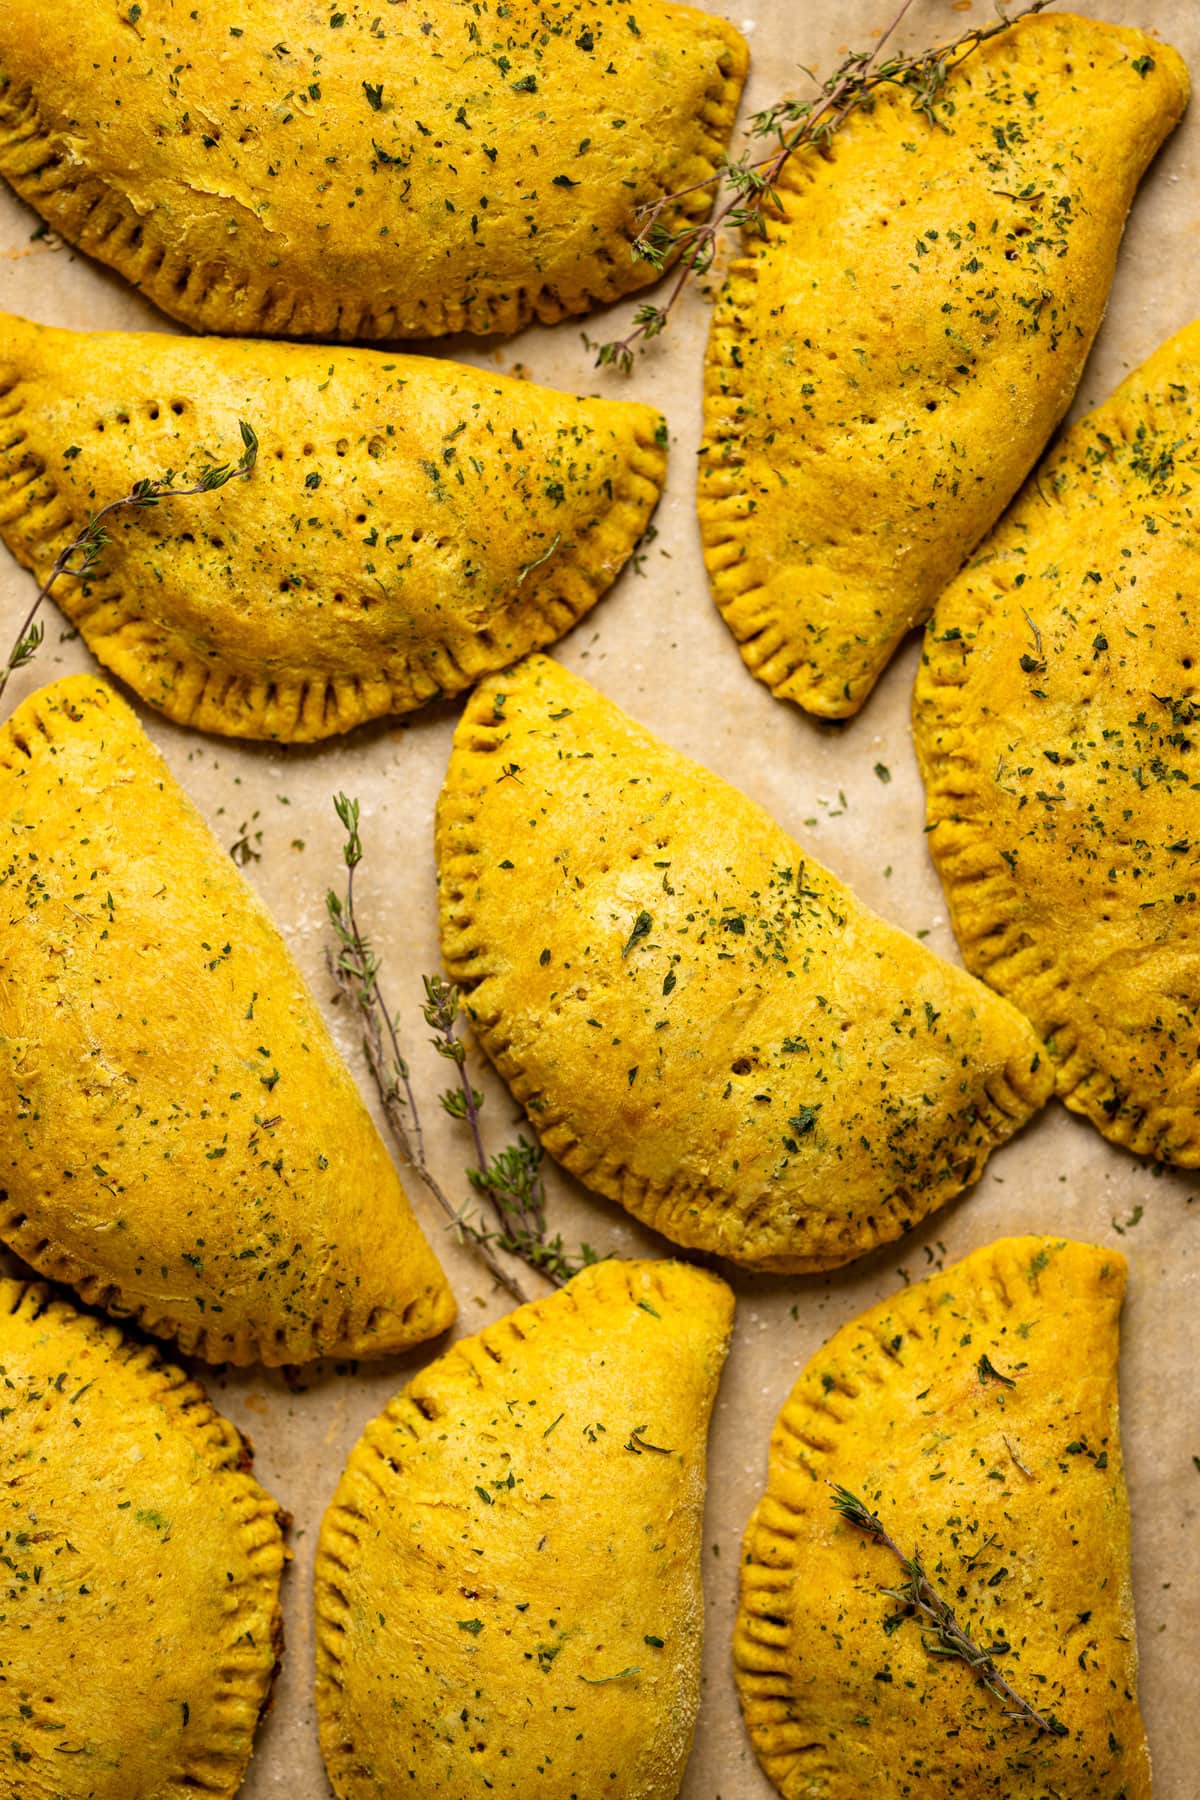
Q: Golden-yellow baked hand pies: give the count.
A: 9